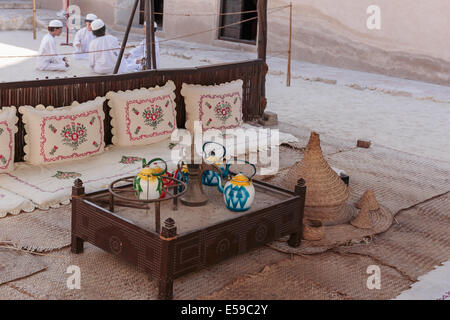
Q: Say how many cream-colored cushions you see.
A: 4